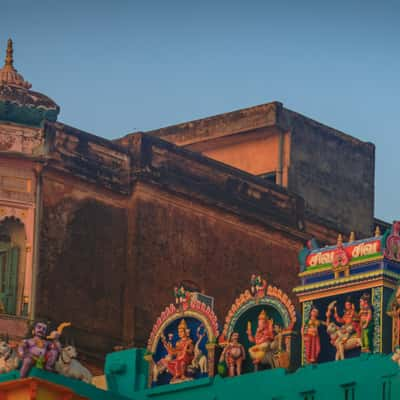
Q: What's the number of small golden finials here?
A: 3